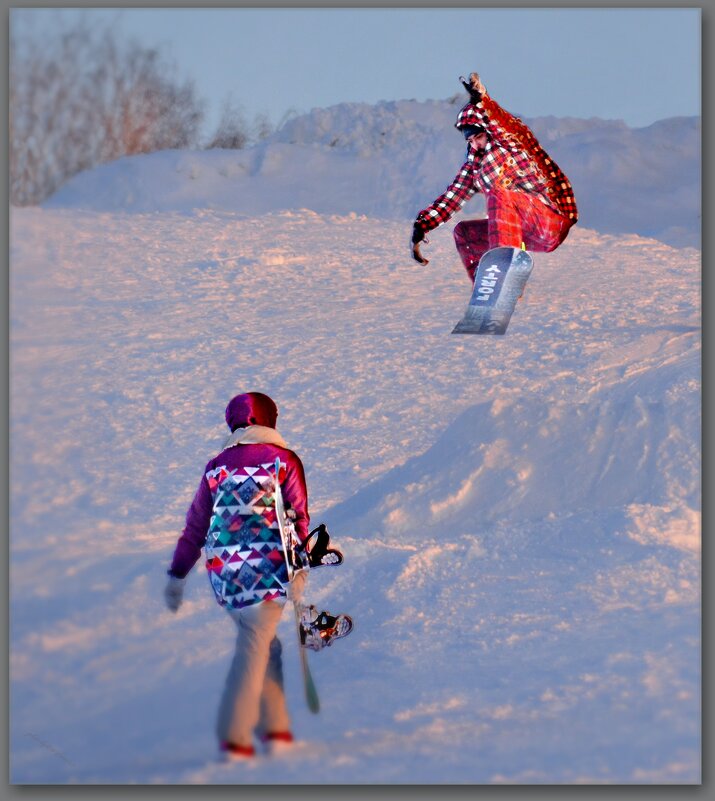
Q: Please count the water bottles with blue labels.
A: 0